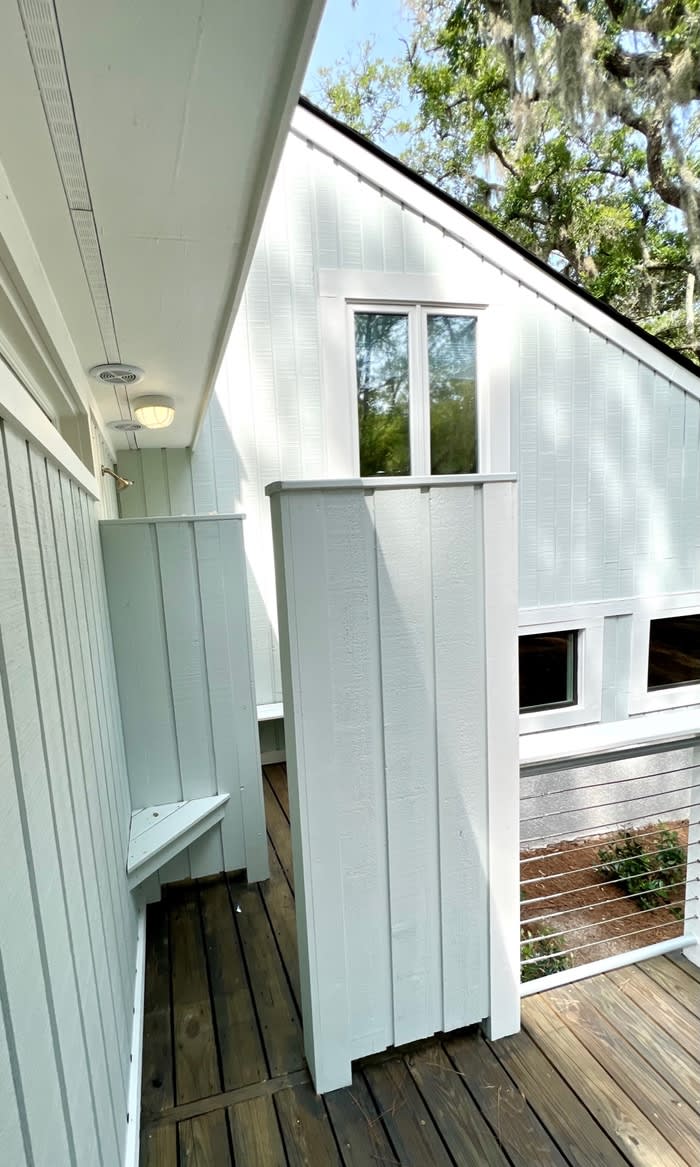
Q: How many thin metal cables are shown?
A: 9